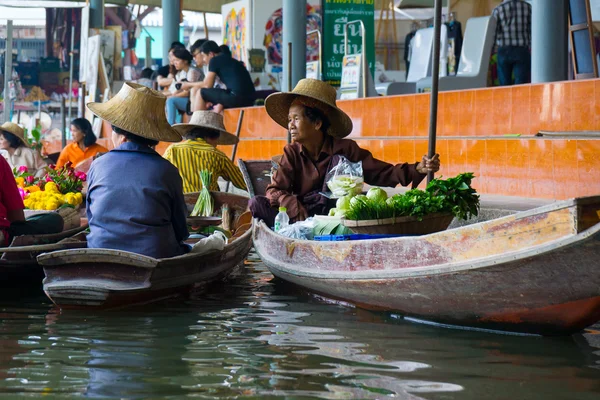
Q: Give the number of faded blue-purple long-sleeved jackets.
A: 1